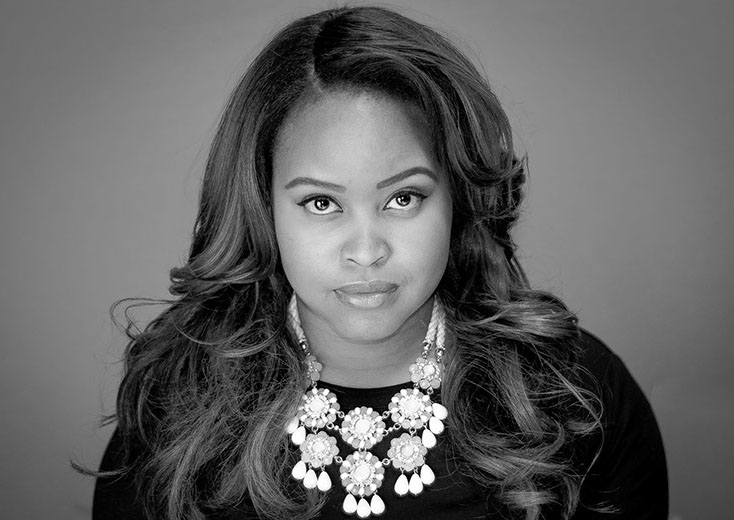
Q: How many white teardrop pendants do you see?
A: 14